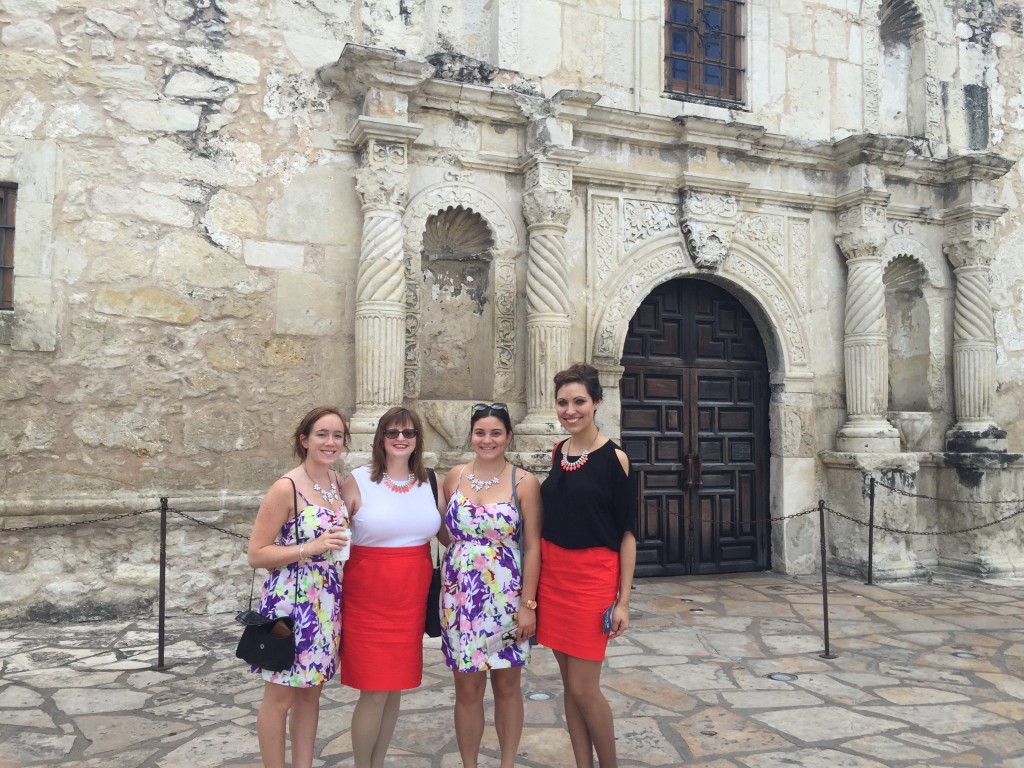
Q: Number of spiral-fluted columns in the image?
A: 4